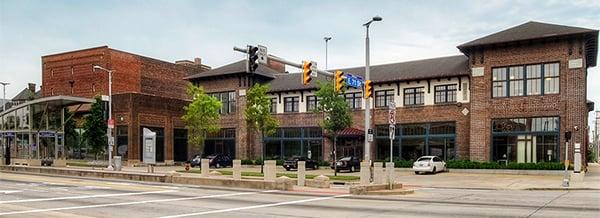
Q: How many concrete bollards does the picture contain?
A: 7